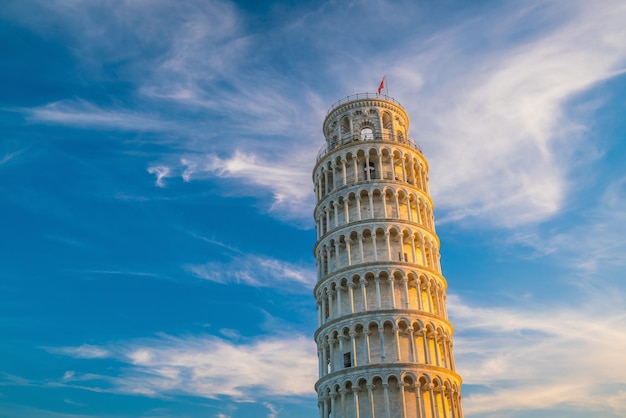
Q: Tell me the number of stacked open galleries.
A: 6